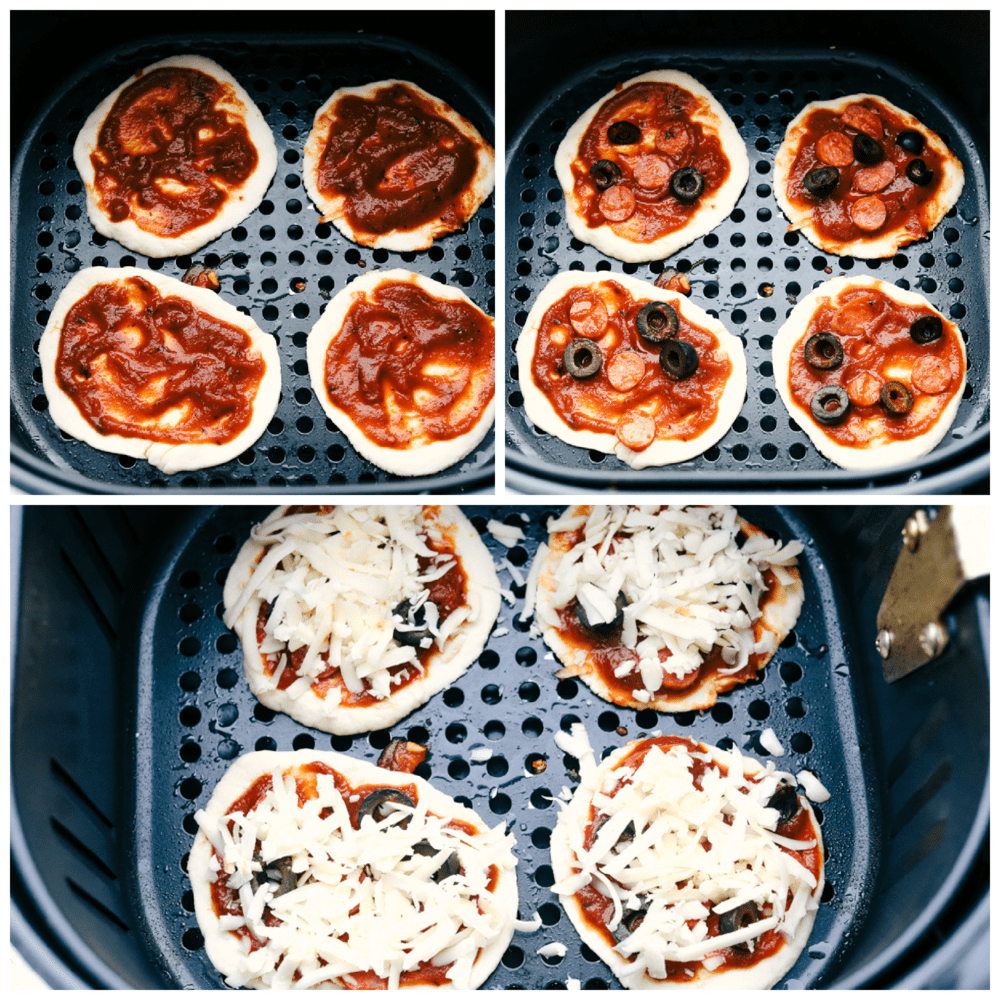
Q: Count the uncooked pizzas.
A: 12